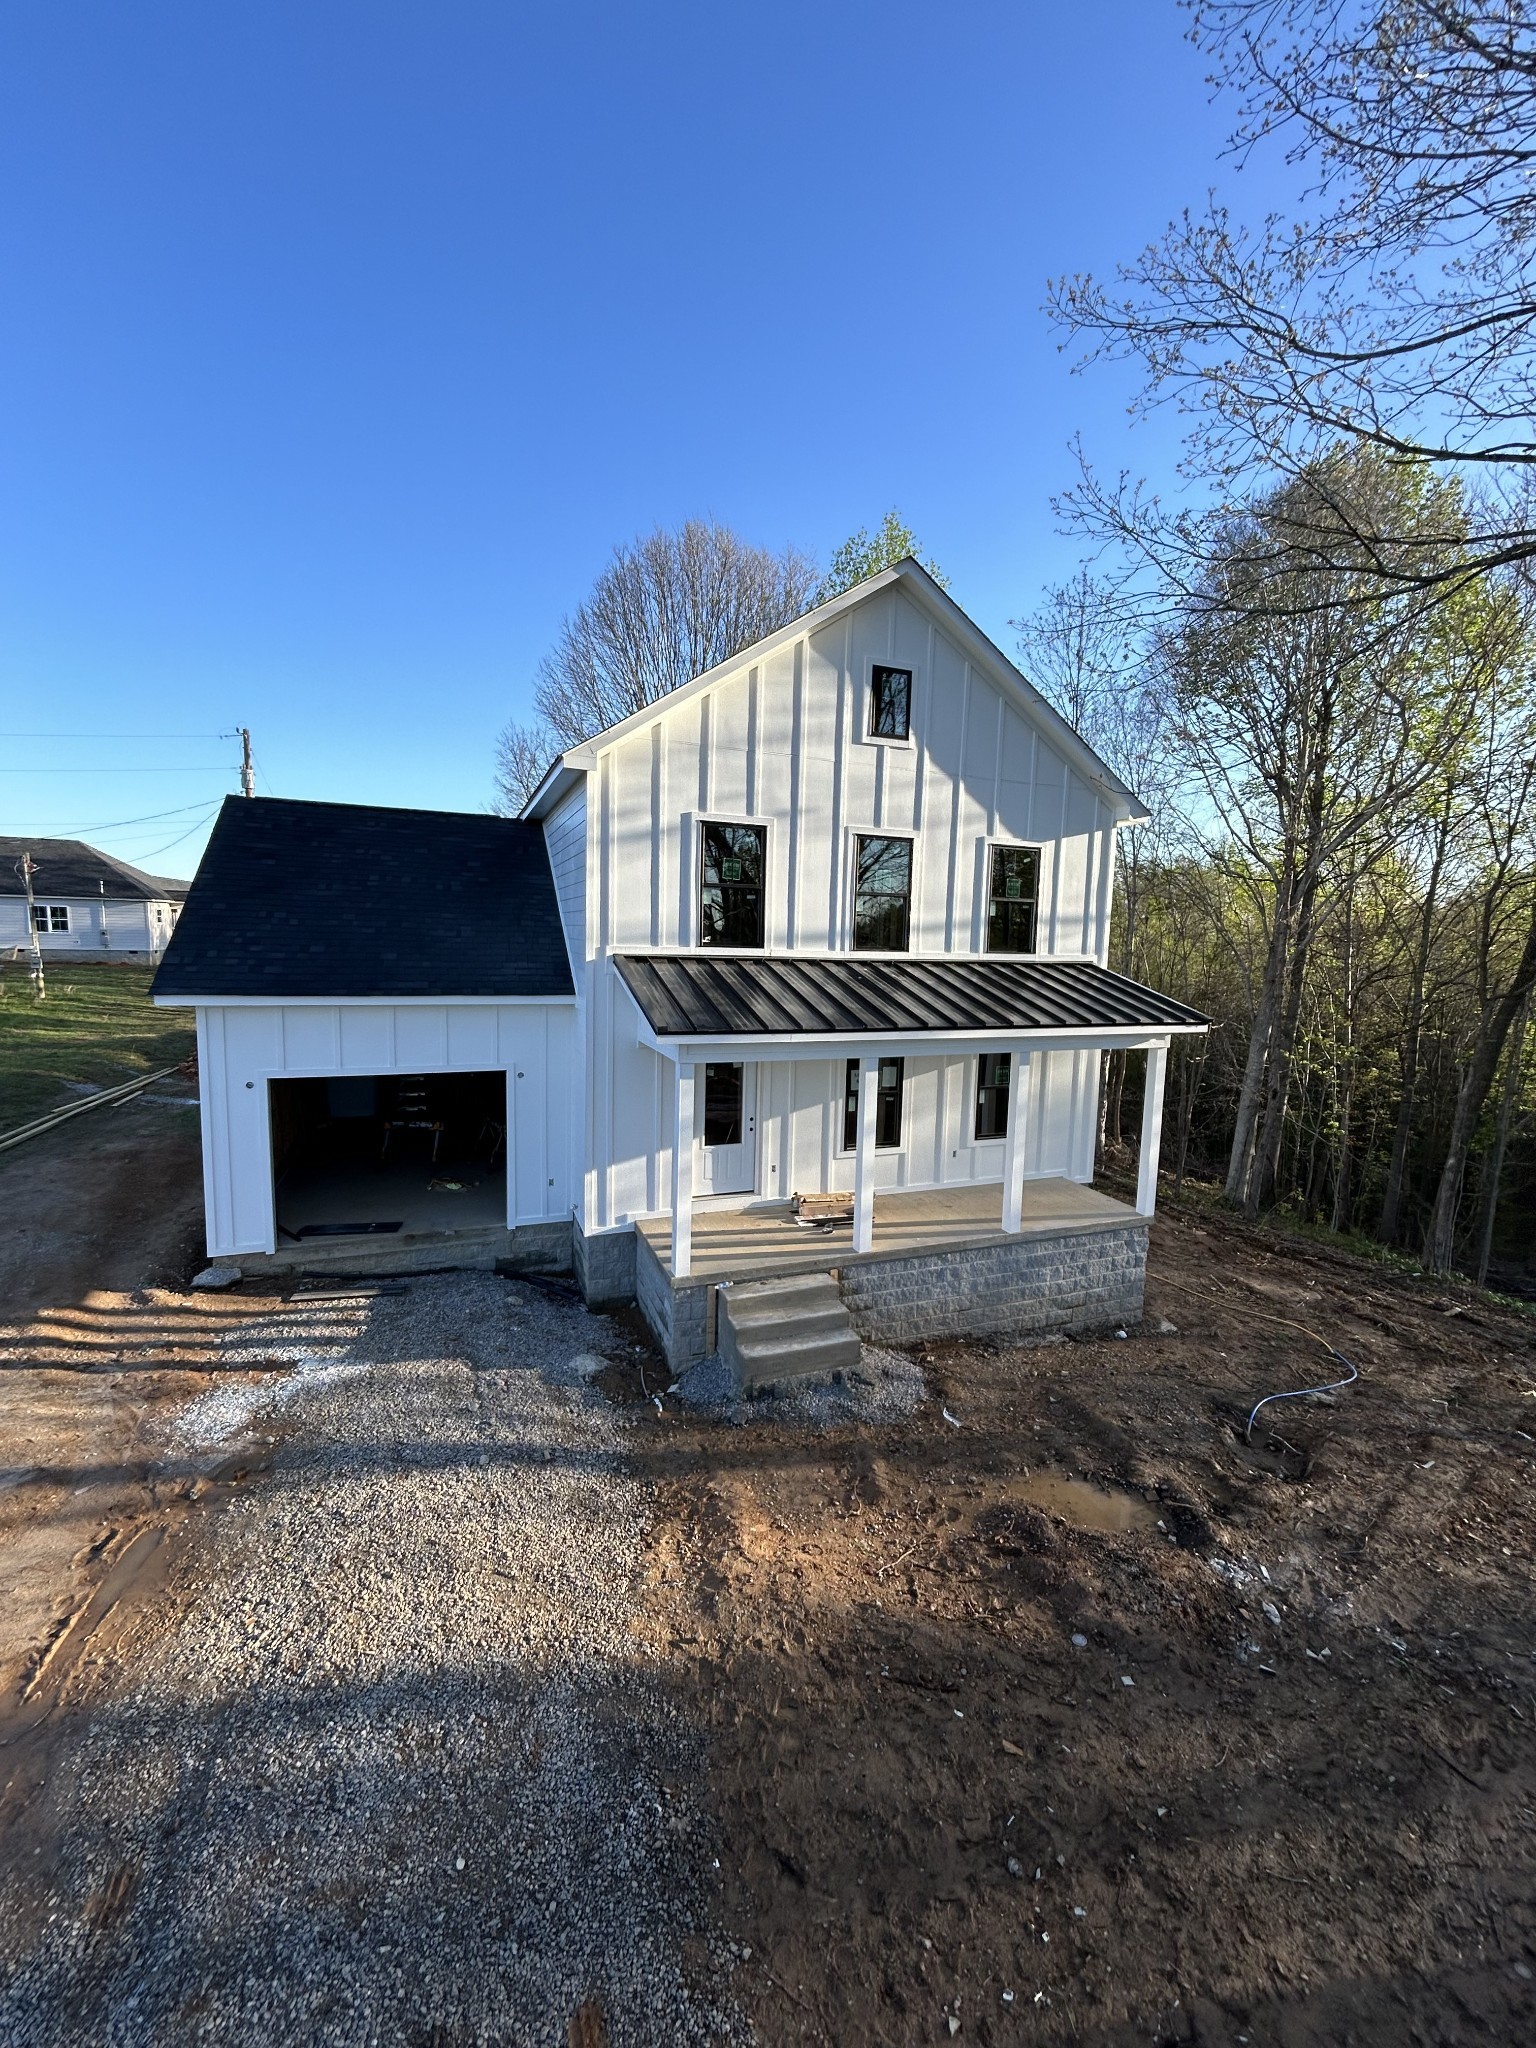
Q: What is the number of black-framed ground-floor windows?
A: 2